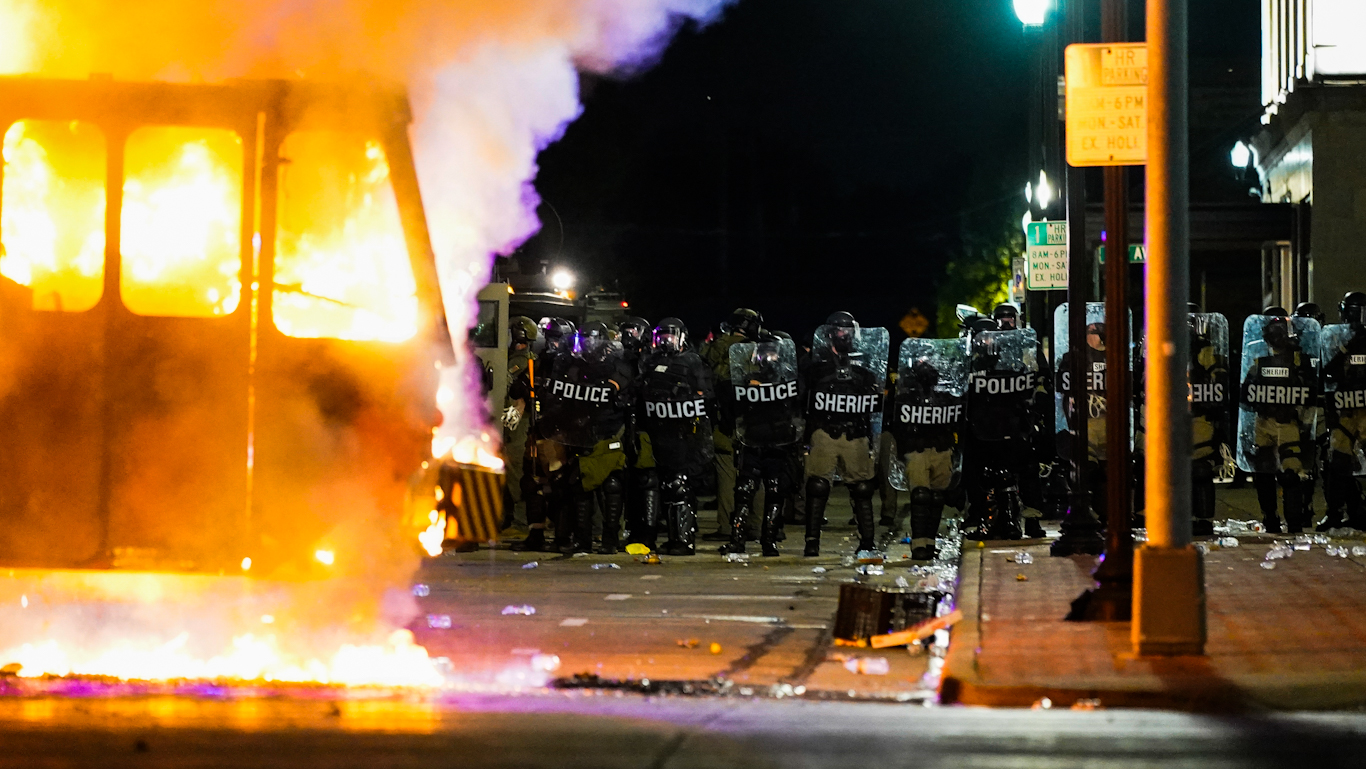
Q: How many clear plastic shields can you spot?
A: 10